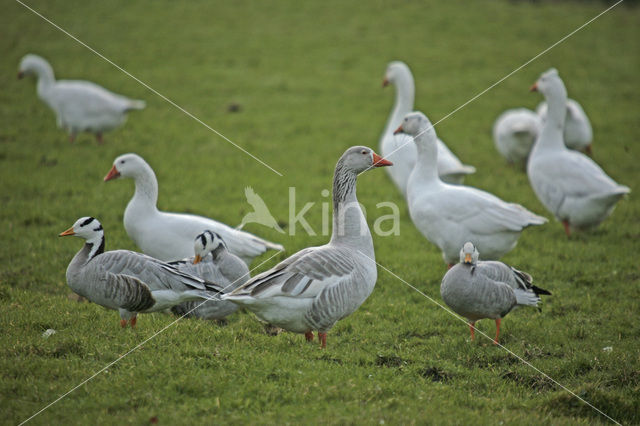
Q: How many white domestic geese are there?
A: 7